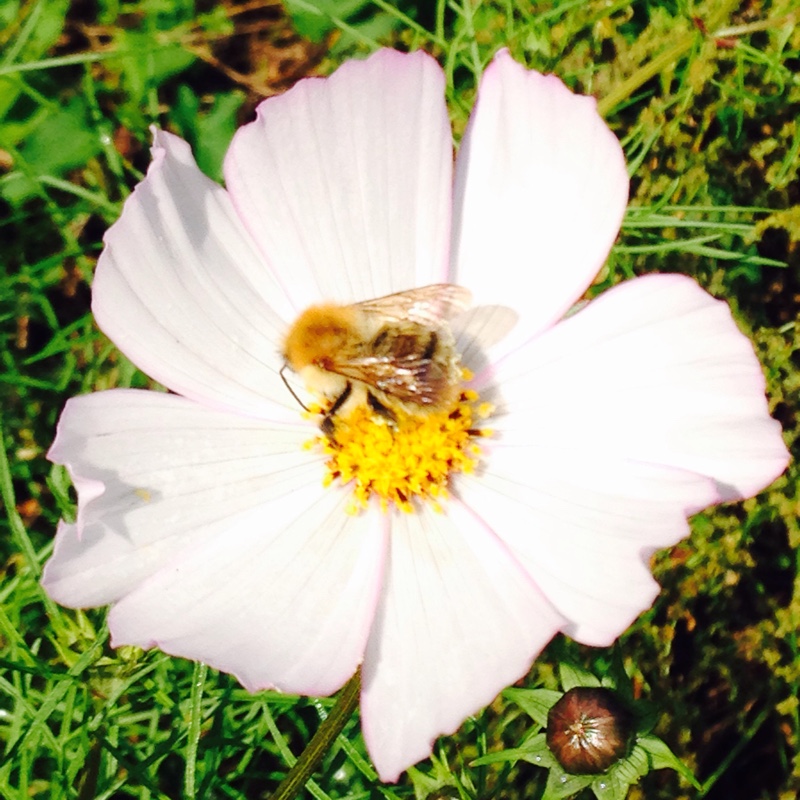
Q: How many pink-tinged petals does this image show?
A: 8